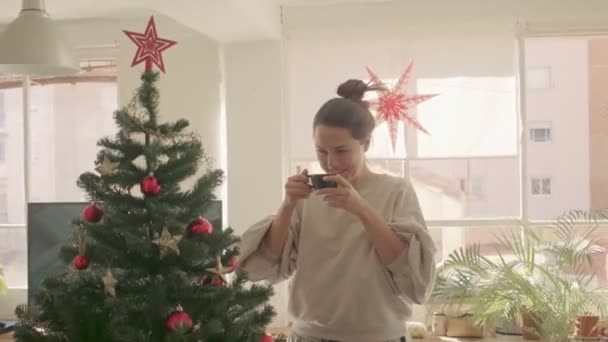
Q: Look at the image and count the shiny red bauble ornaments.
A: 8